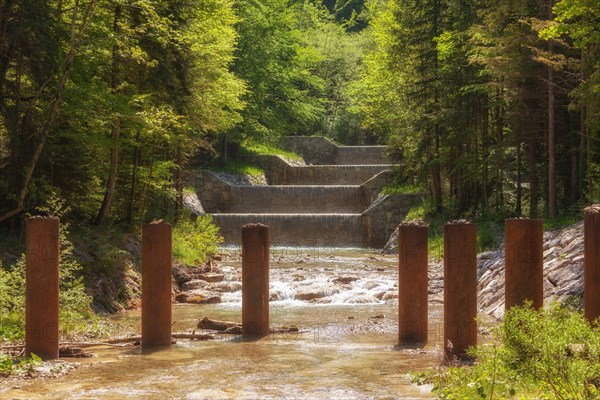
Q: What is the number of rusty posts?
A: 7